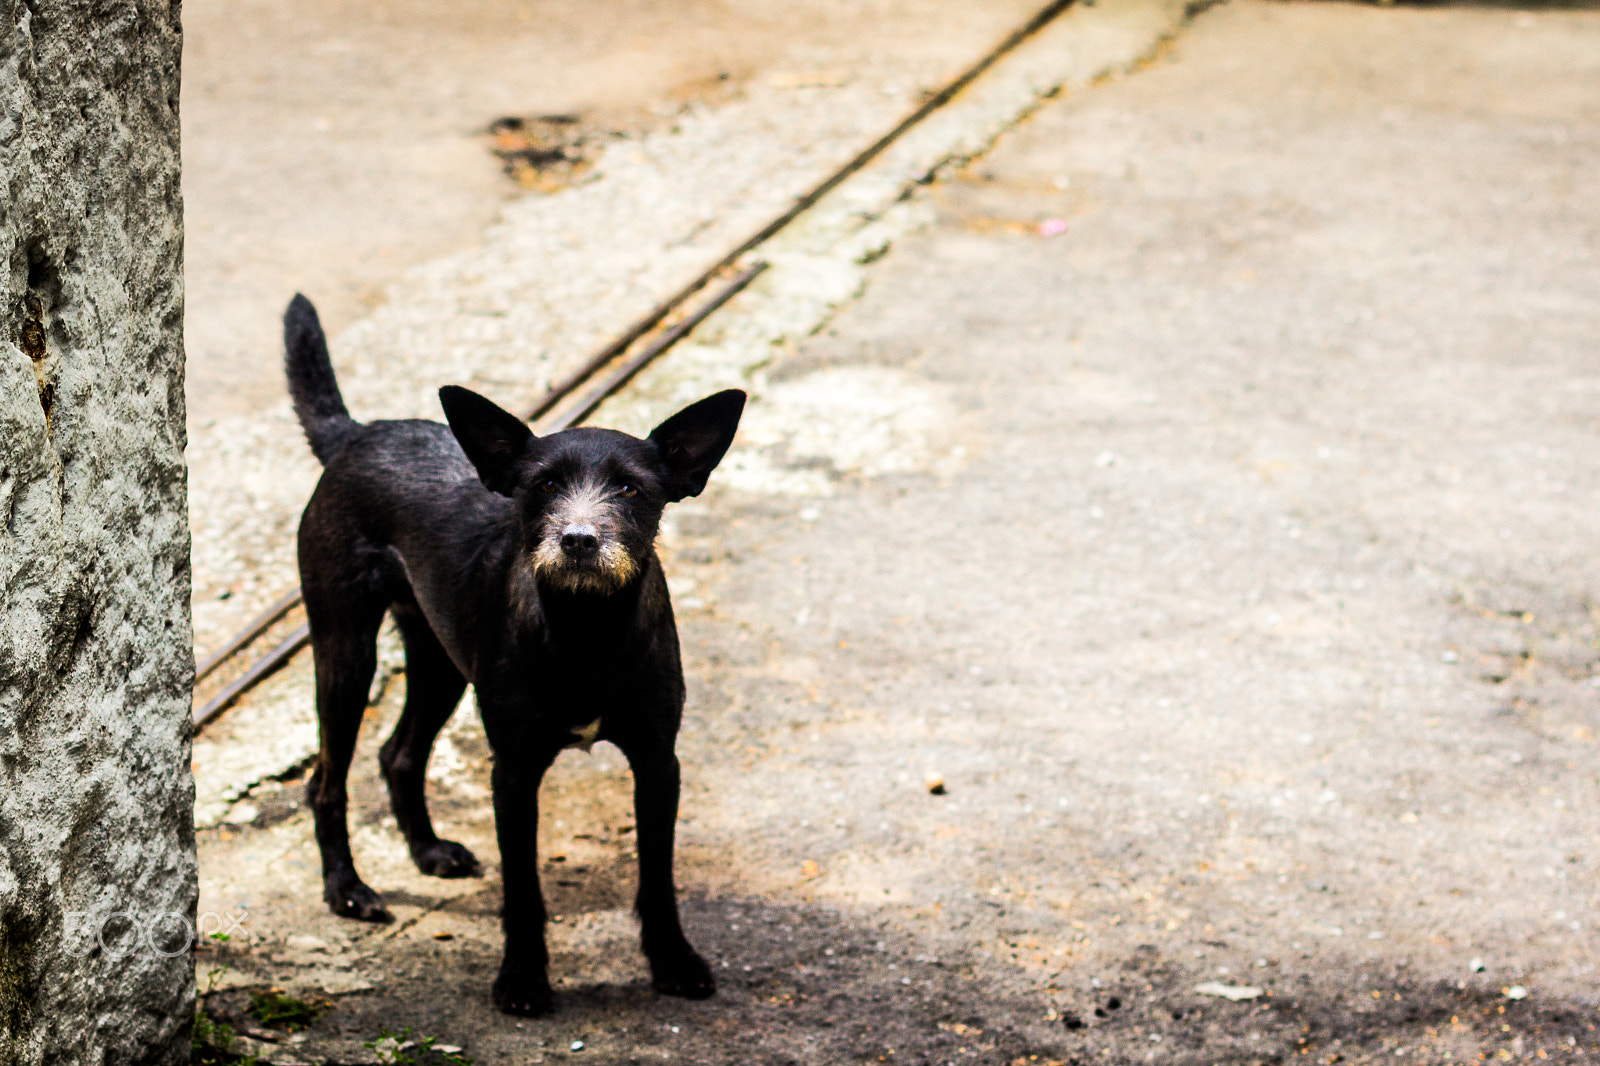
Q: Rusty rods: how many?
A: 2